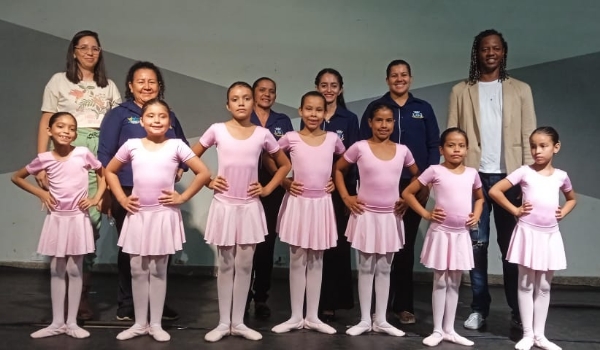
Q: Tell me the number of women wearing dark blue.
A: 4